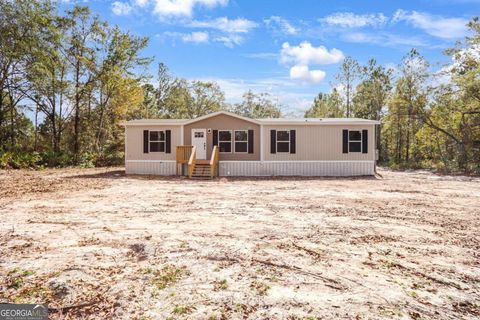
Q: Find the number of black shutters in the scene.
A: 8